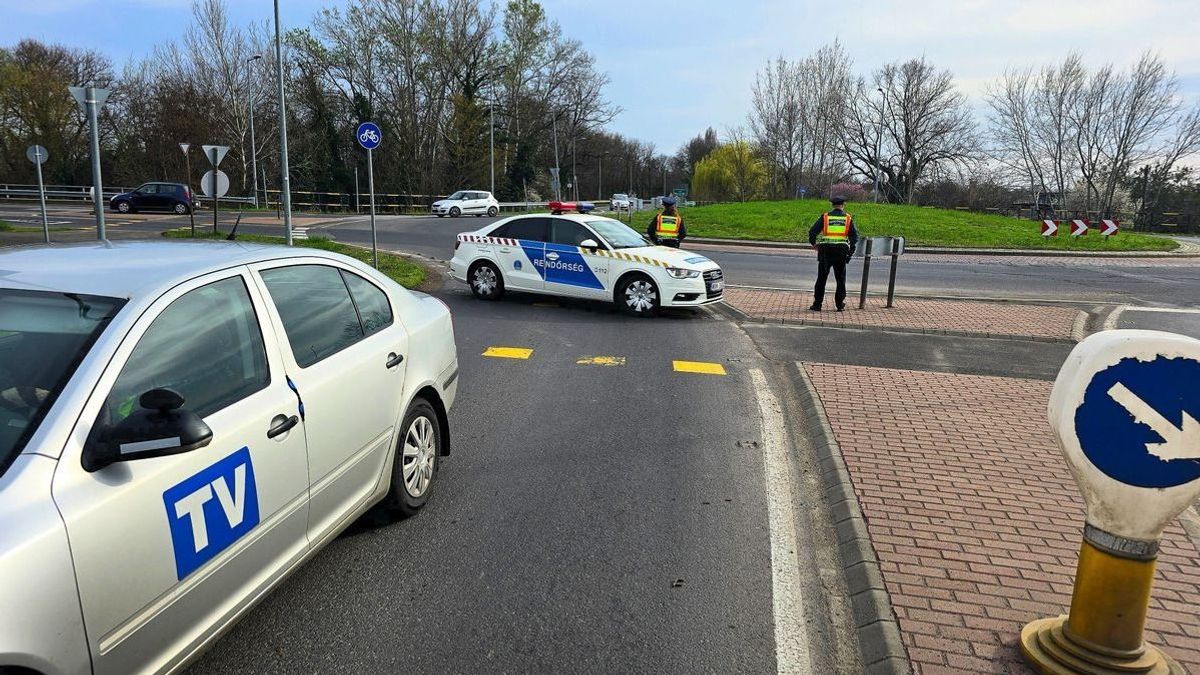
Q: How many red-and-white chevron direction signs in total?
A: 3